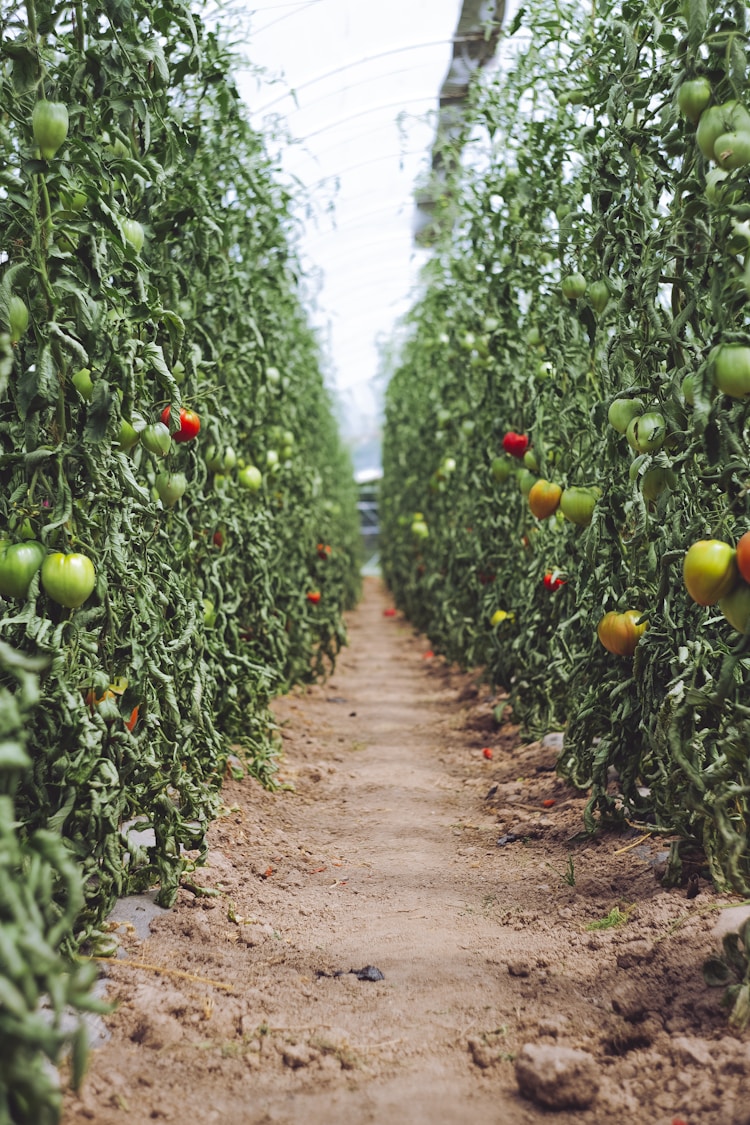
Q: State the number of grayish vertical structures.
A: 1